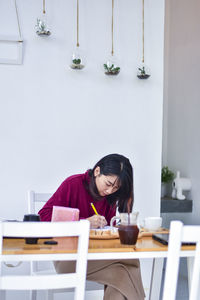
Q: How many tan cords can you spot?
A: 4